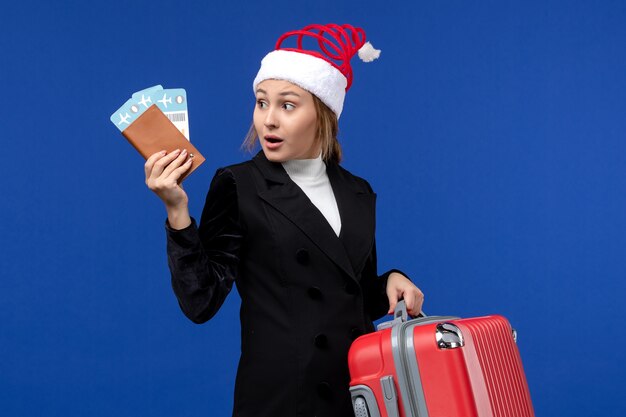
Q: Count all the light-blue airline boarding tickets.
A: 3